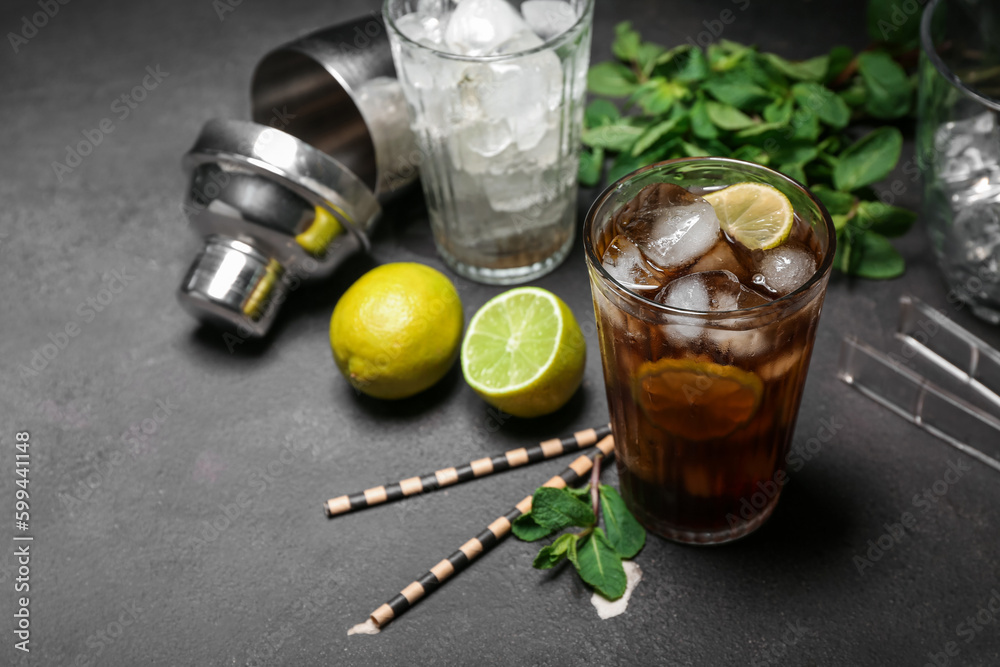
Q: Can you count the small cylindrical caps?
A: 1